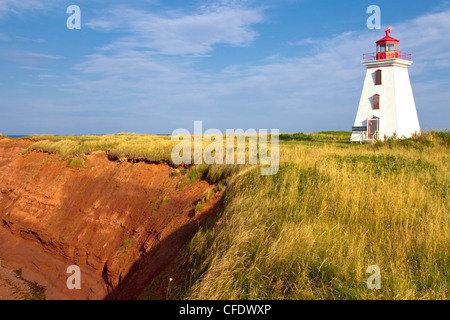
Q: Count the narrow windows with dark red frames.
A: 2